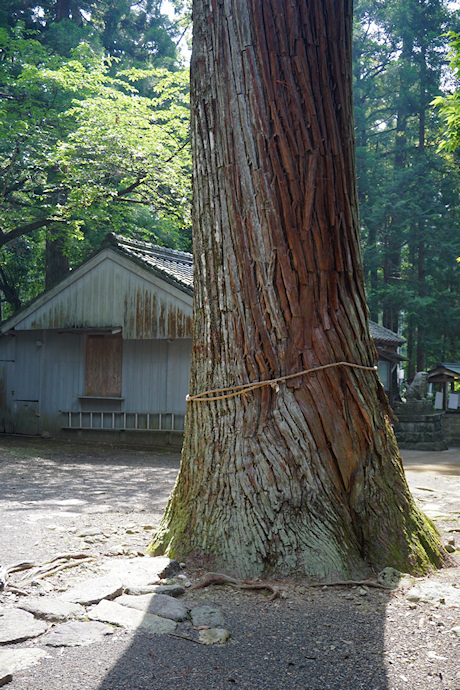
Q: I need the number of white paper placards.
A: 2